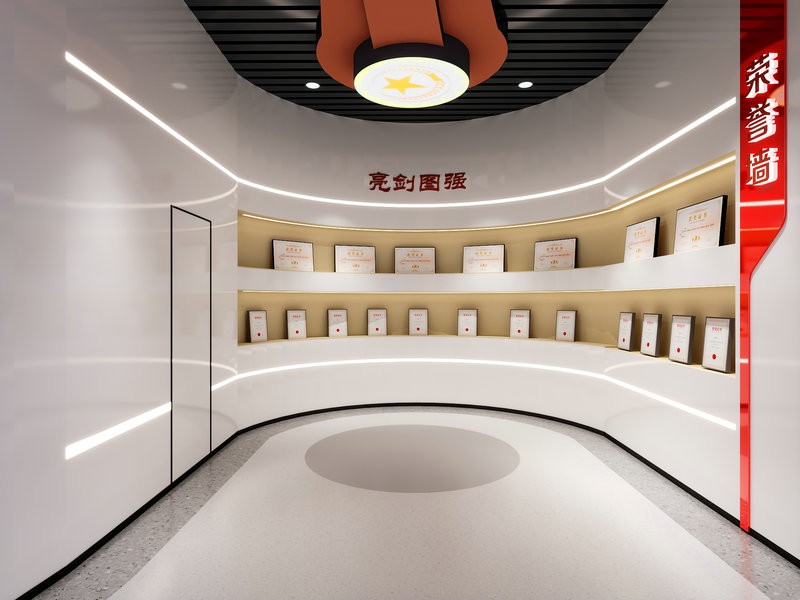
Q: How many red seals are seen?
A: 12